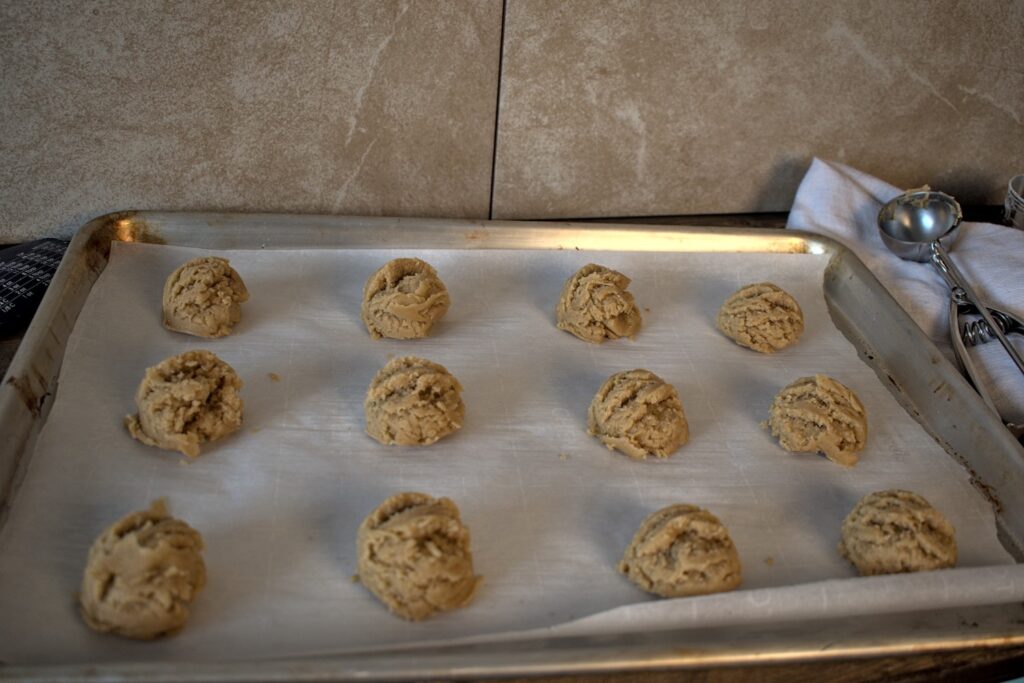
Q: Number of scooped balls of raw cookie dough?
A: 12